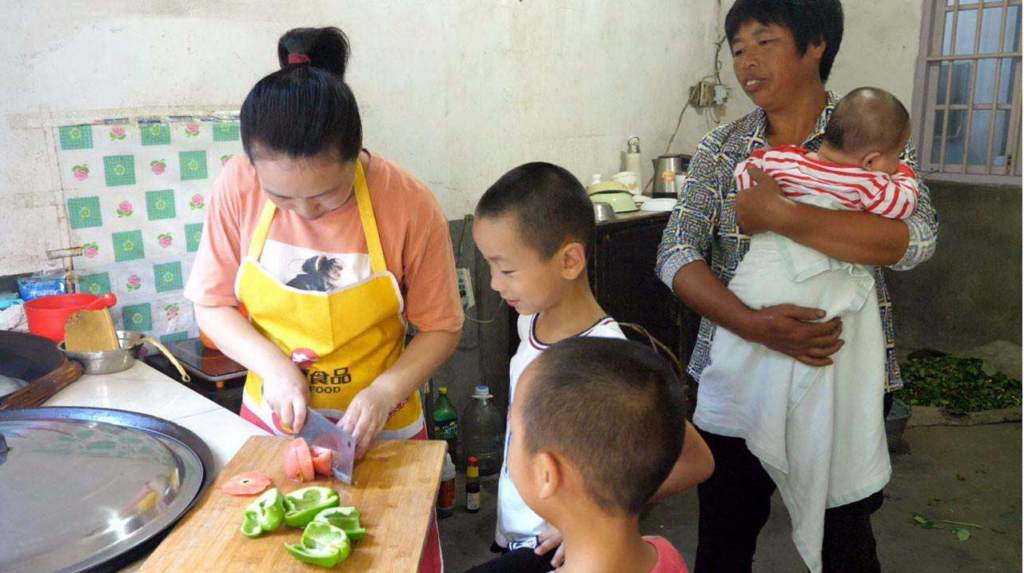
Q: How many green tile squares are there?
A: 13